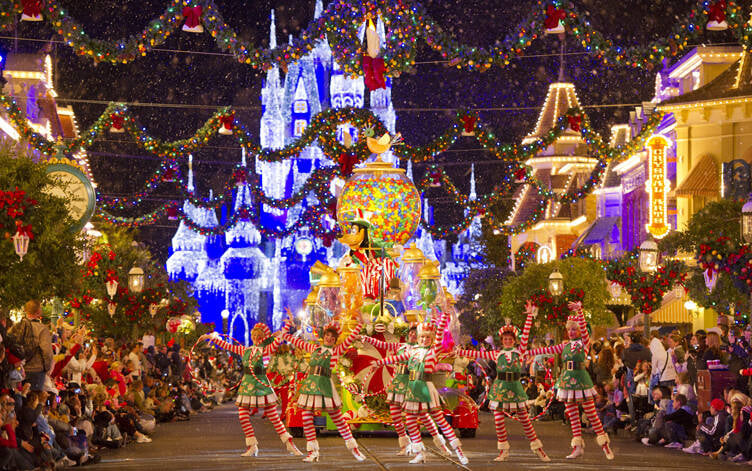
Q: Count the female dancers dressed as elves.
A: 6